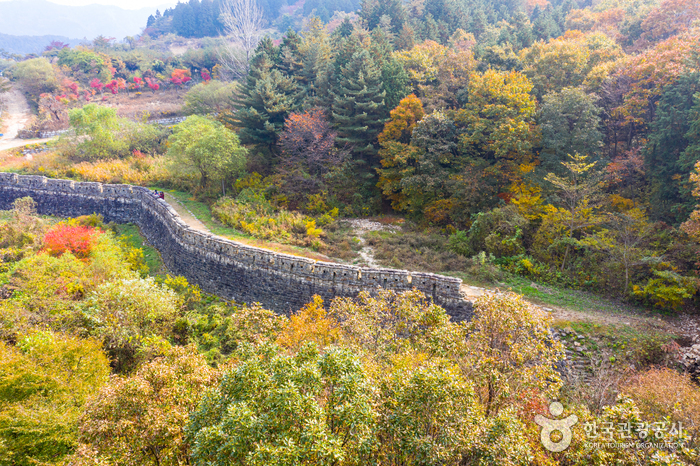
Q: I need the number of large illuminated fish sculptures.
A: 0